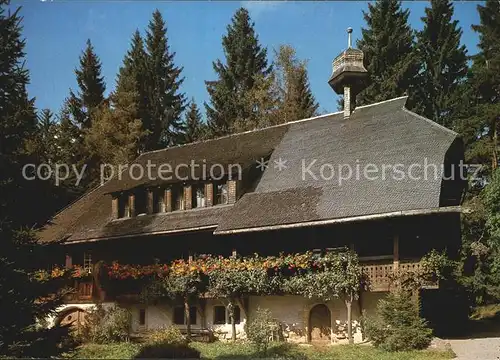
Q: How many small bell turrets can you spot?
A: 1